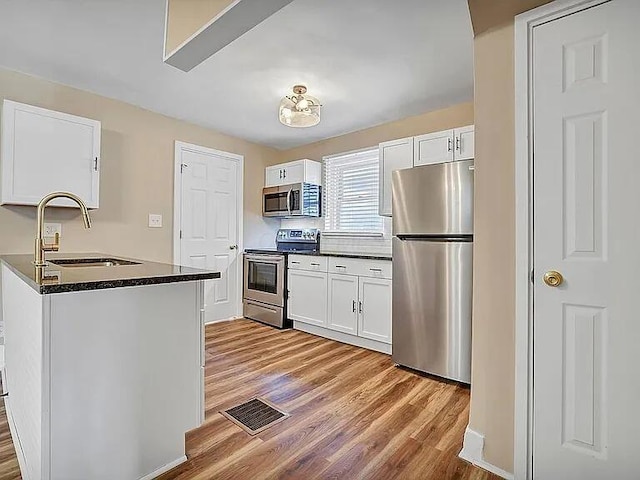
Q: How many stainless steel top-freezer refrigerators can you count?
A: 1